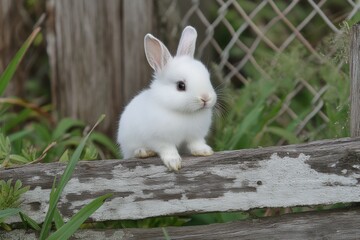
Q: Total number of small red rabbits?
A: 0